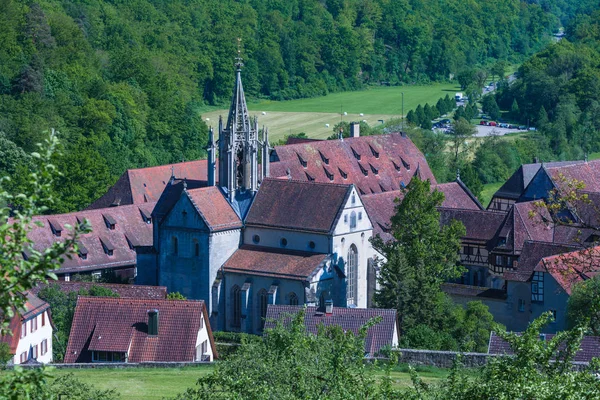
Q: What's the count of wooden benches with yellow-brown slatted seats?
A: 0